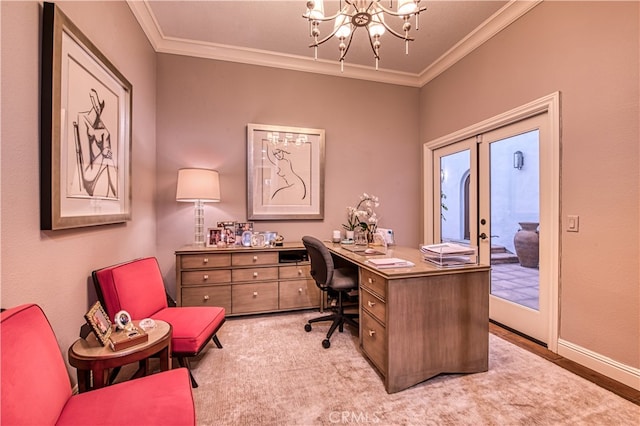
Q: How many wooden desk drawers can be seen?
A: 11